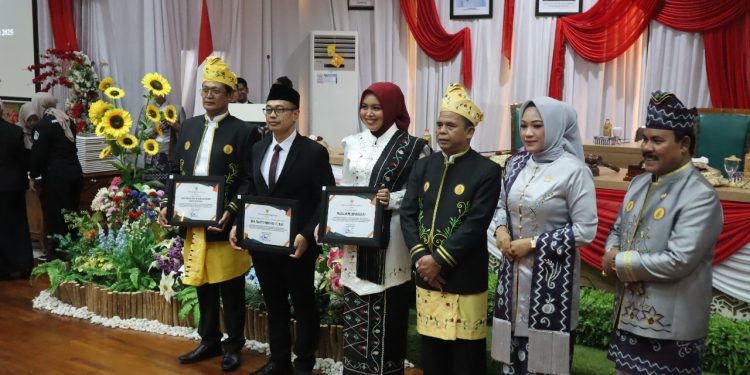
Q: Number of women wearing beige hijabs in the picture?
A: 2